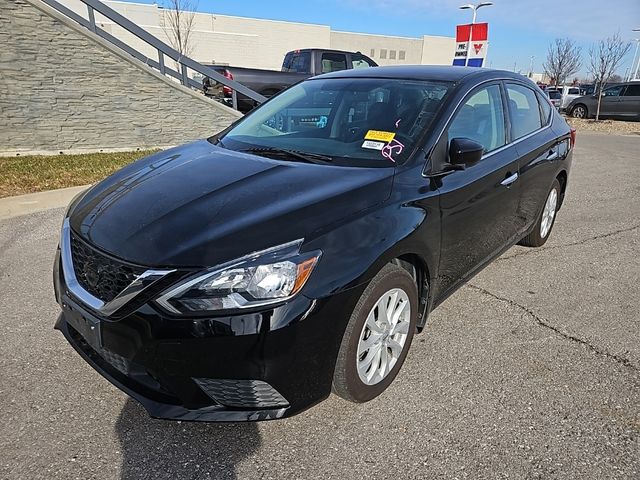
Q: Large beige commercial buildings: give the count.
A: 1